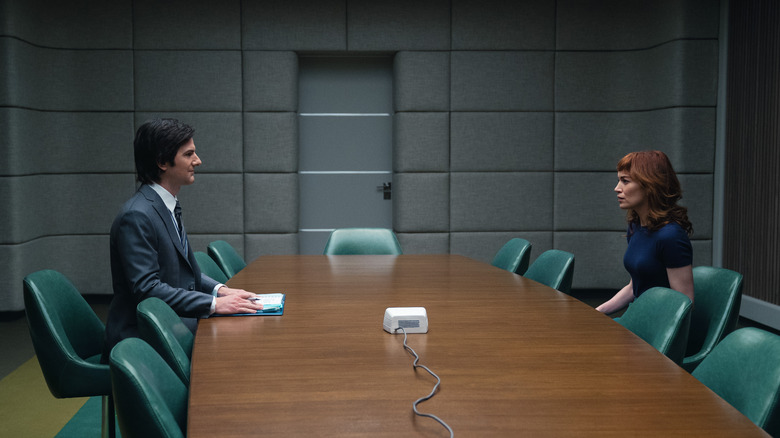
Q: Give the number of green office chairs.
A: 11